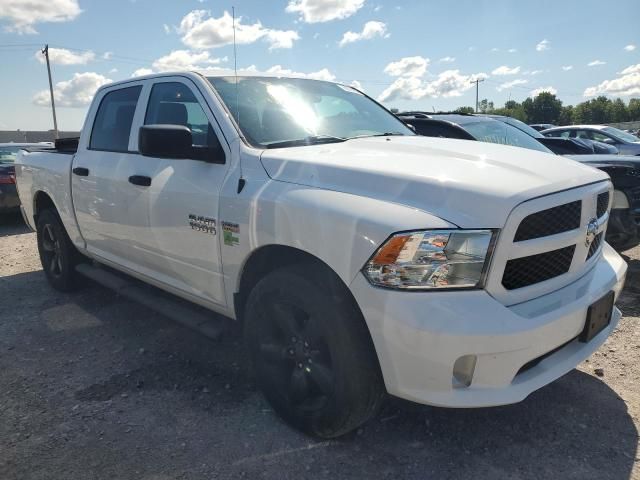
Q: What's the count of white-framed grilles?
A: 4